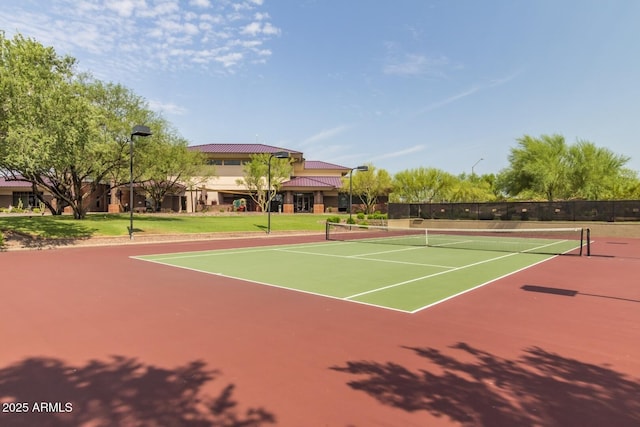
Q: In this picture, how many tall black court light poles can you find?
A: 3